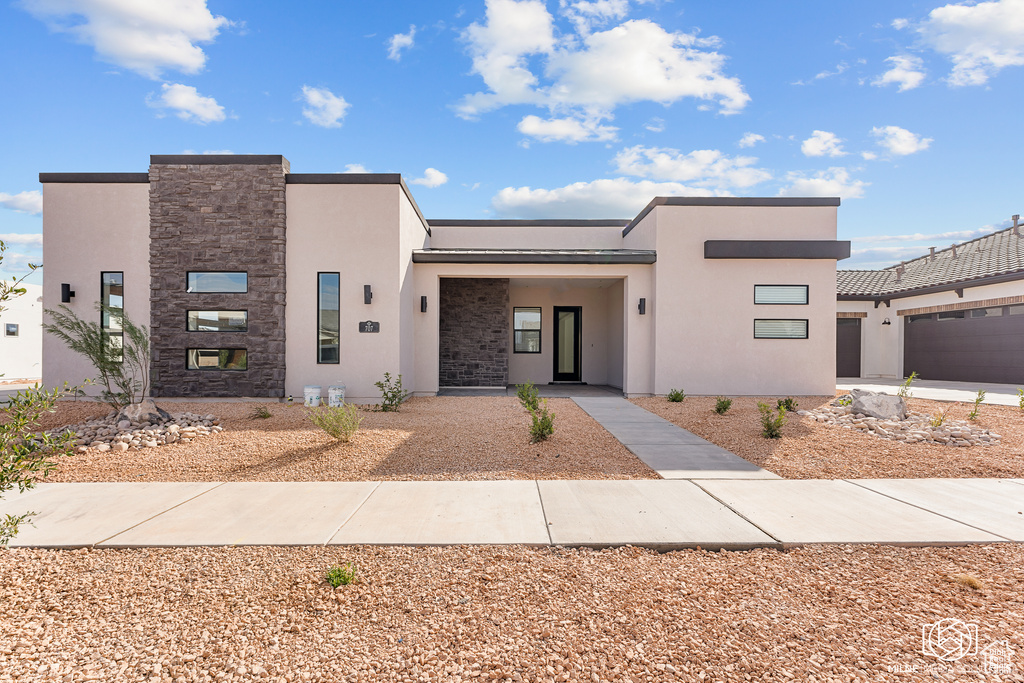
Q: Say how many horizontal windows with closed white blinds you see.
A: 2